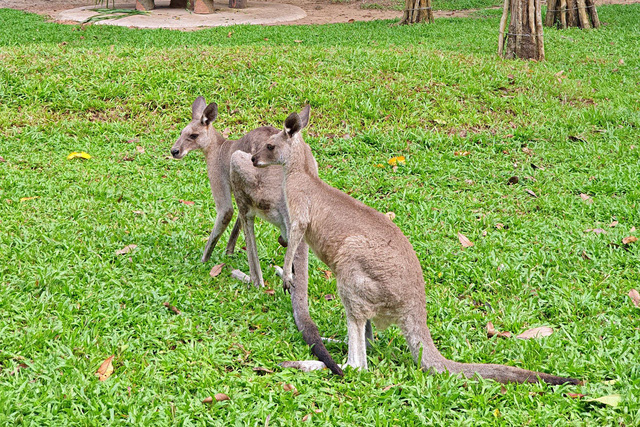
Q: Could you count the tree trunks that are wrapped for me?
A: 3